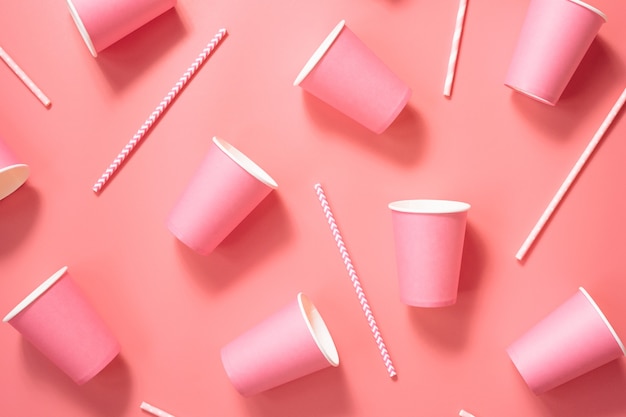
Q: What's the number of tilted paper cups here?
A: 8